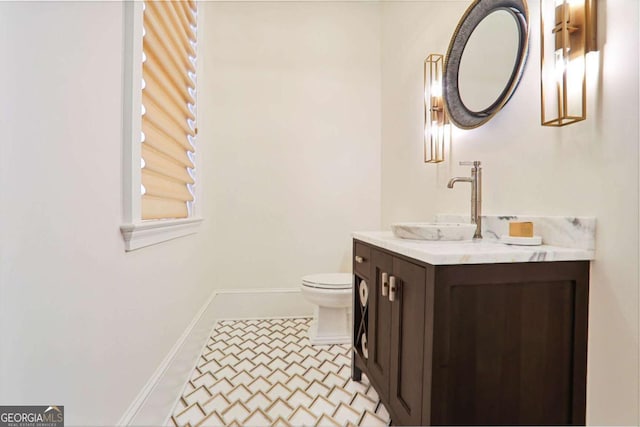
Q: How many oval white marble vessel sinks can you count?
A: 1